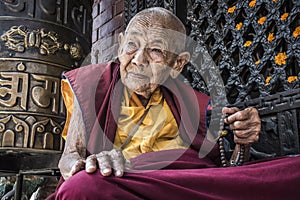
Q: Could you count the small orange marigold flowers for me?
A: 13